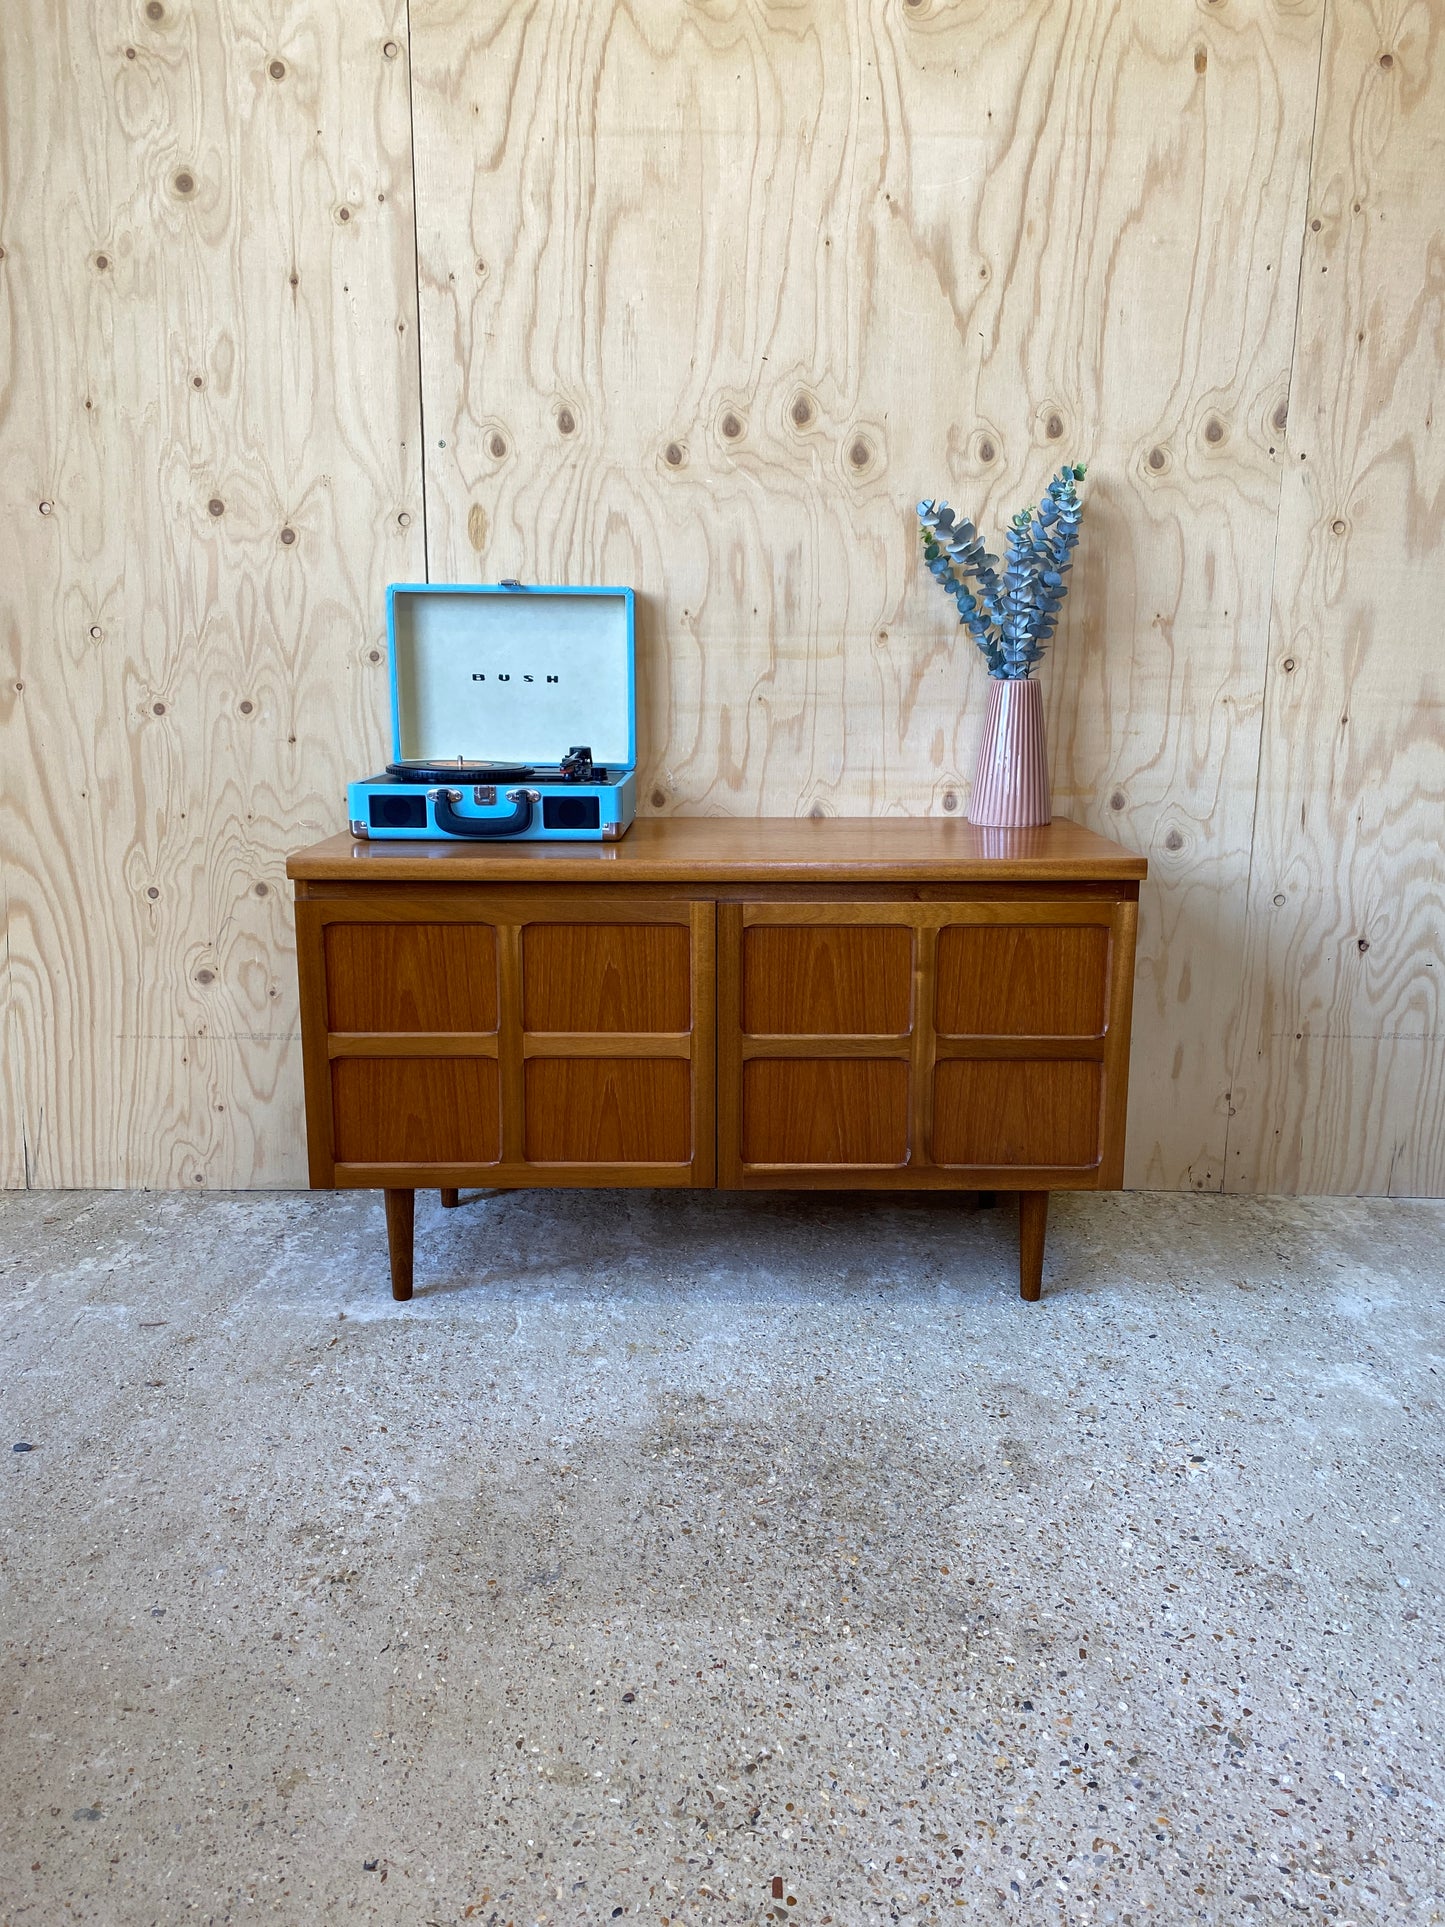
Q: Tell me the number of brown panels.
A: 8